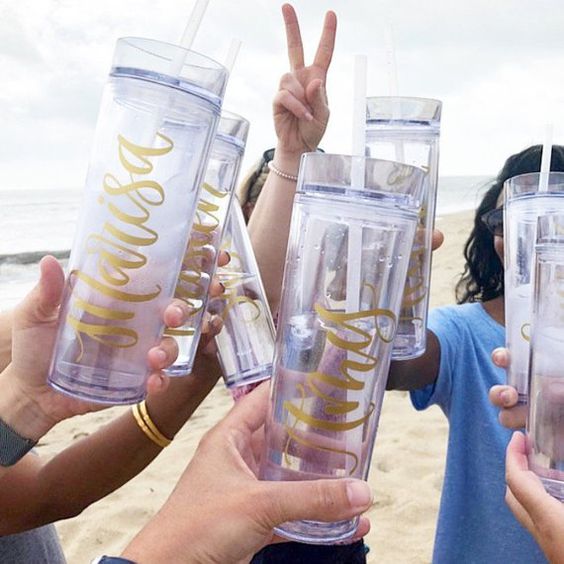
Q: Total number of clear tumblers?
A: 7